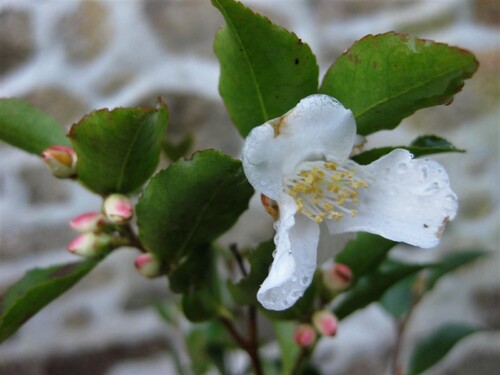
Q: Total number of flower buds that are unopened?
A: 8